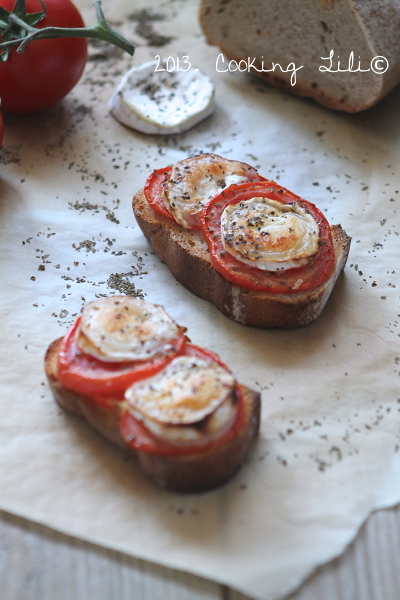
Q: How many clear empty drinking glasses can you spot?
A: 0